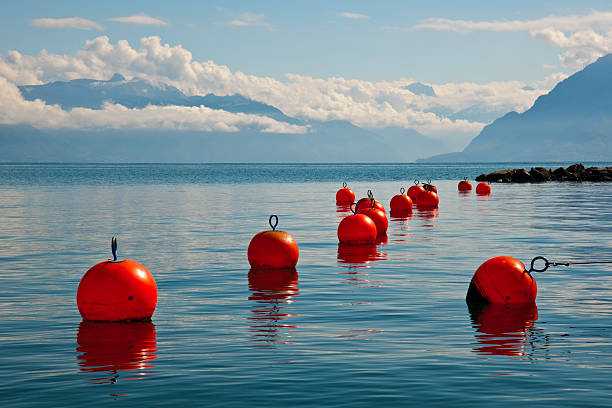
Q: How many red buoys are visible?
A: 13